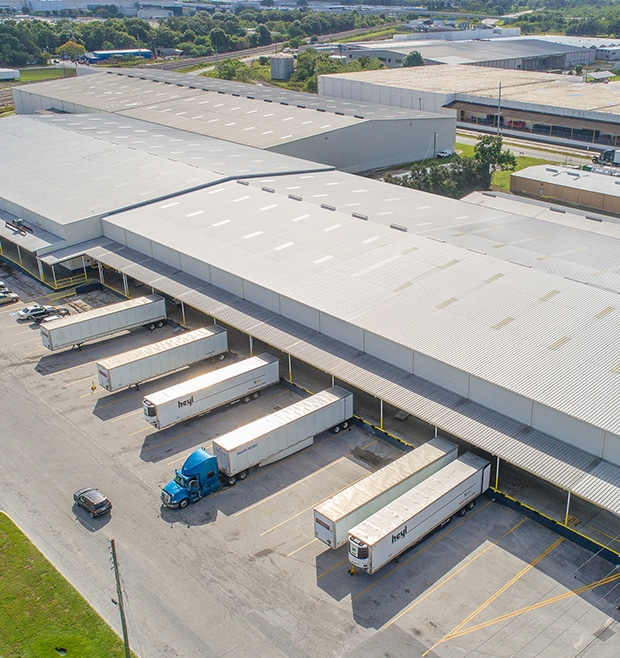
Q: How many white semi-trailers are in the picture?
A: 6